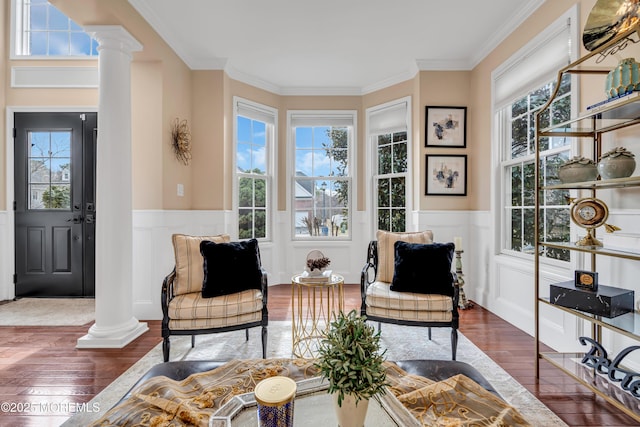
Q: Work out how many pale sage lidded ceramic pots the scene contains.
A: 2